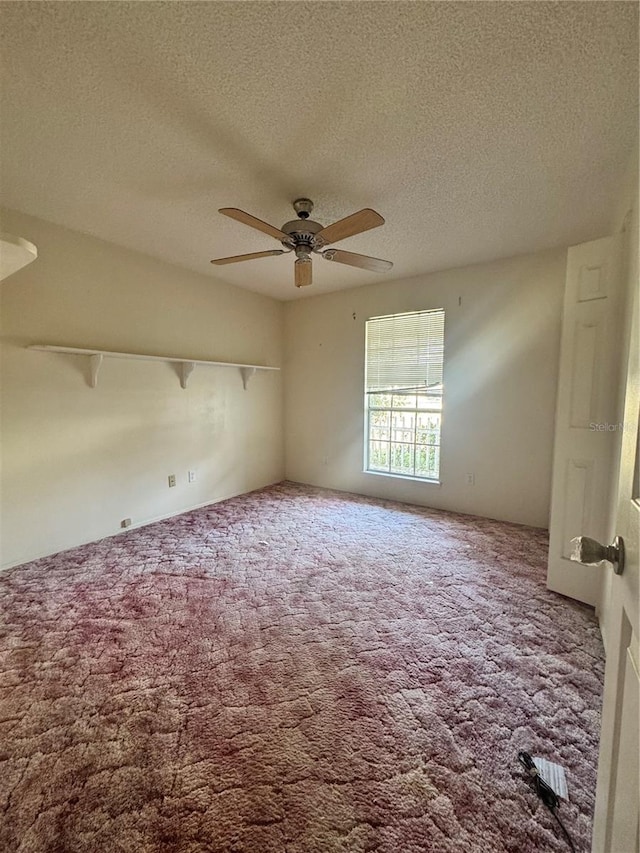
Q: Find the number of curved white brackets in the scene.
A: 3